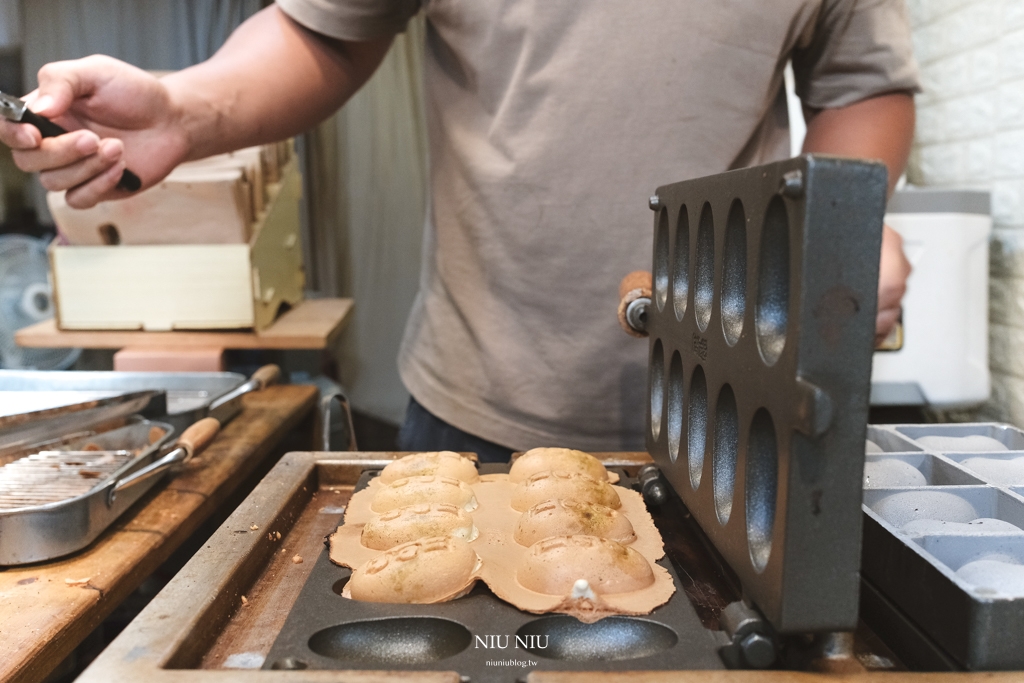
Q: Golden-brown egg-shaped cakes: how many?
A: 8